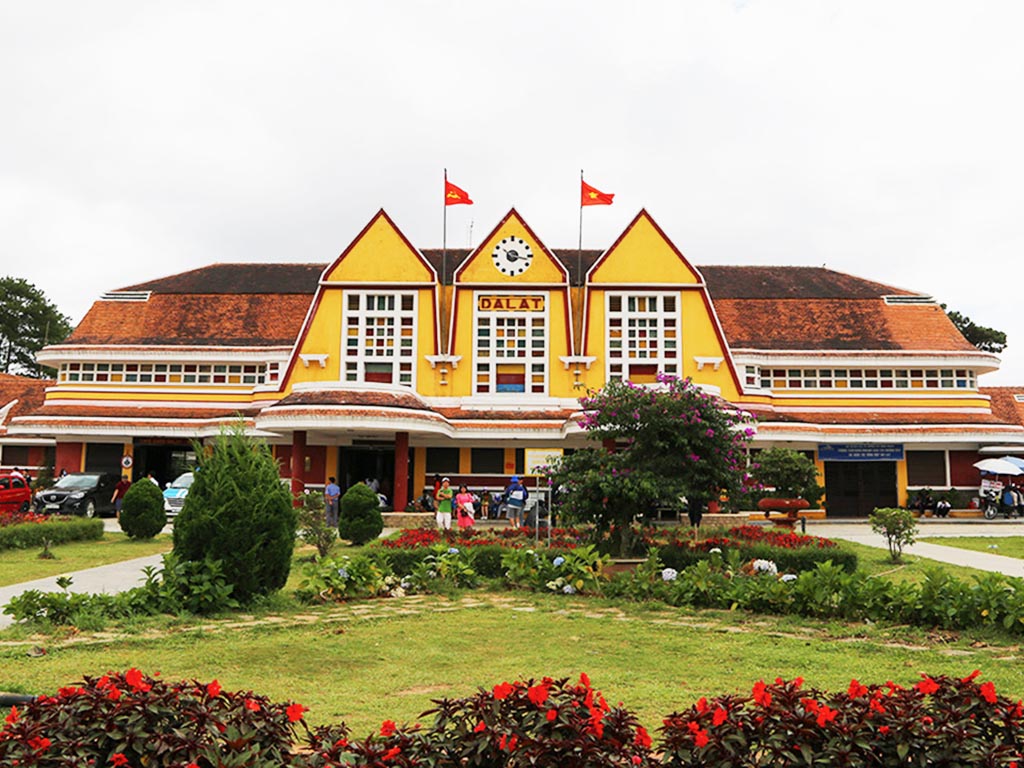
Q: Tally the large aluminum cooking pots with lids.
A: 0